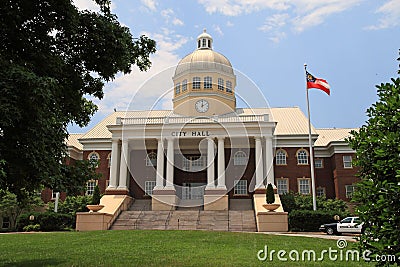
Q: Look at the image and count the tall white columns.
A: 8